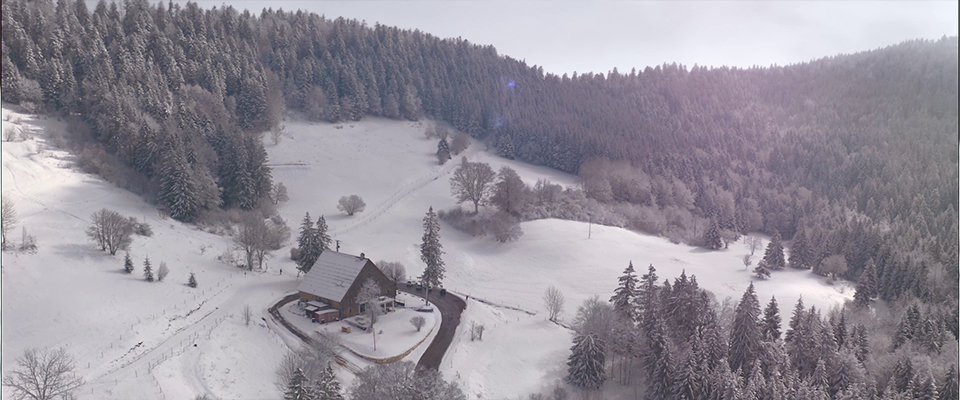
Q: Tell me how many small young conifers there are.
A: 3